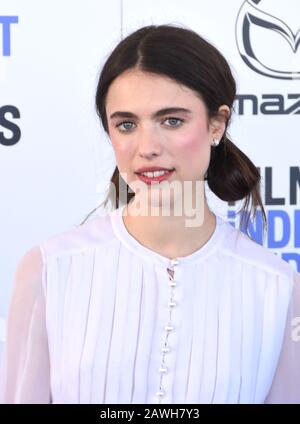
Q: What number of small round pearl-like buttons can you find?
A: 7